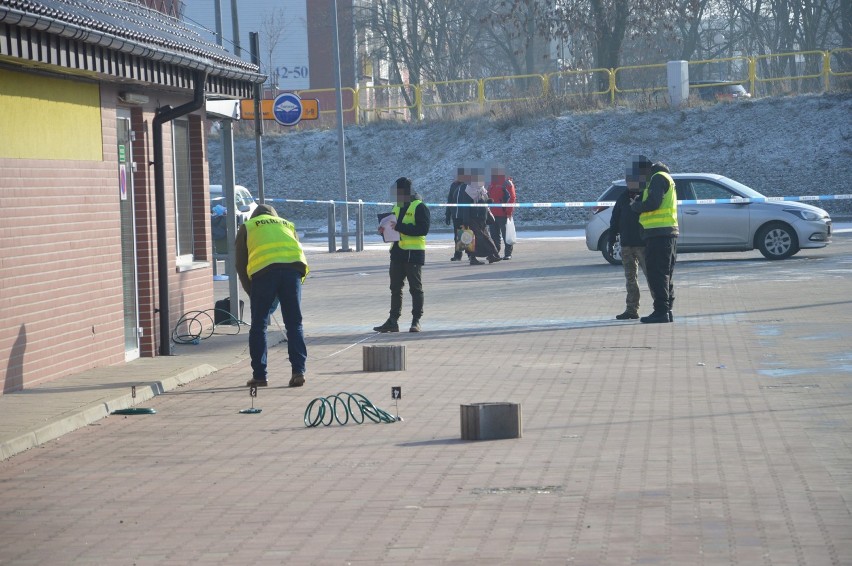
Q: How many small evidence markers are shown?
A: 3